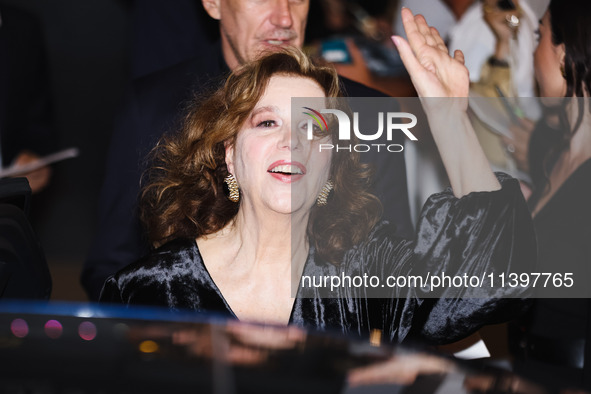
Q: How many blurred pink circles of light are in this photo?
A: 3